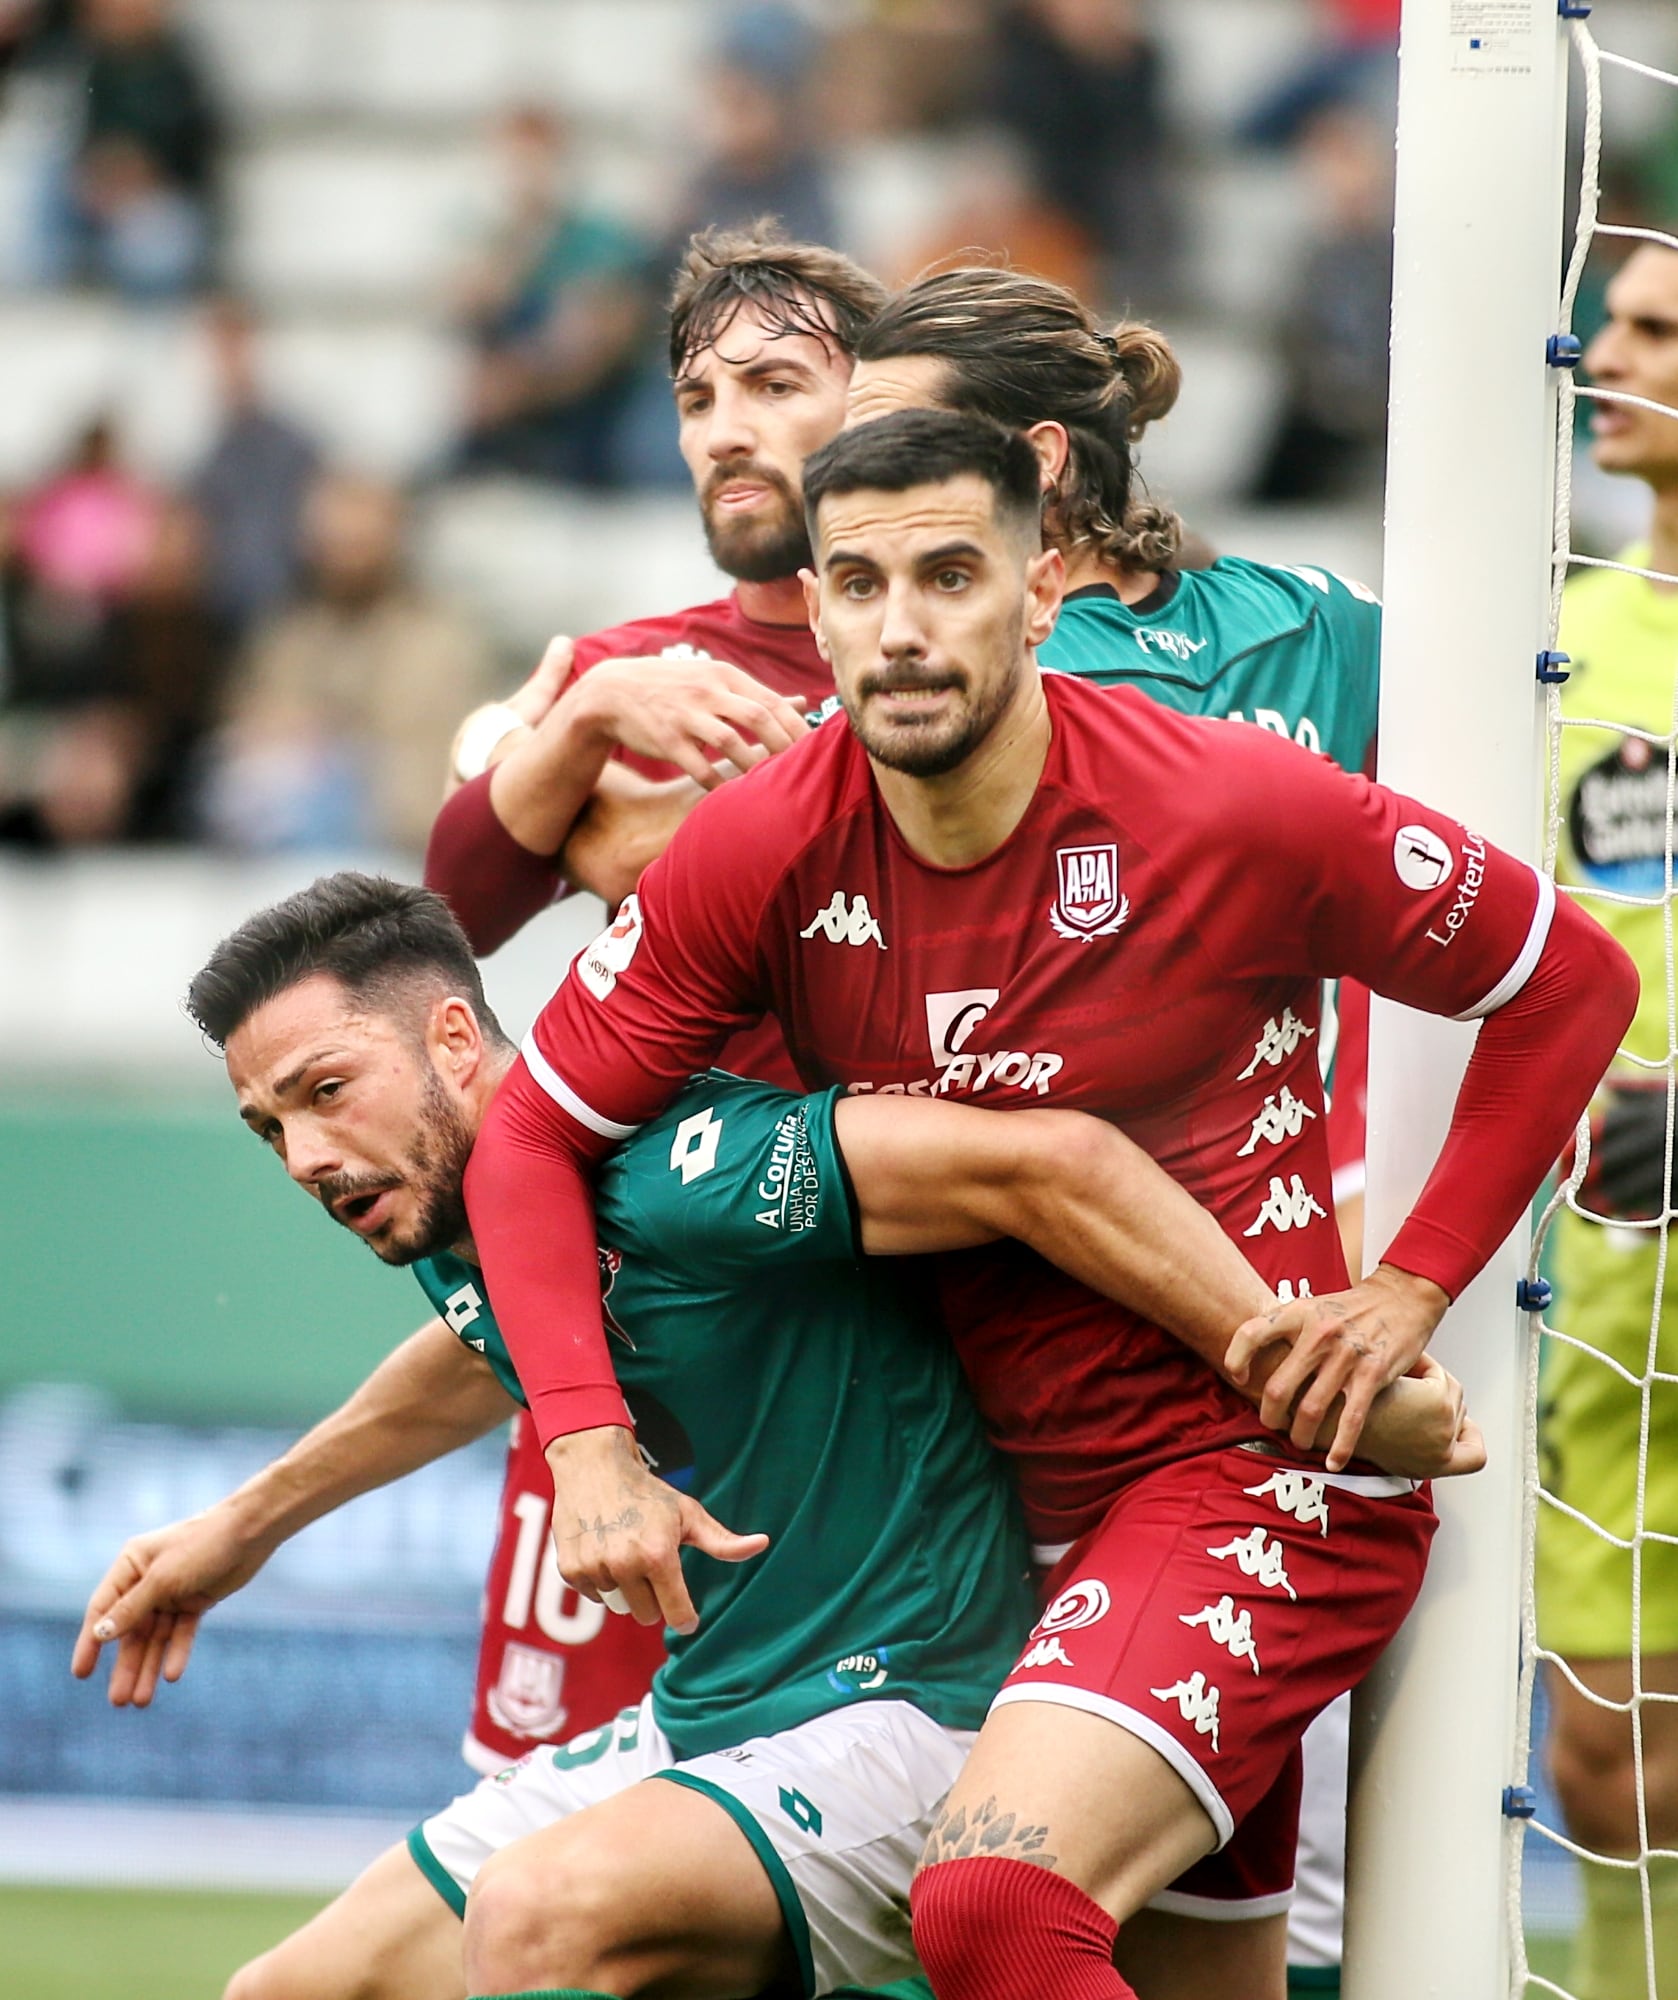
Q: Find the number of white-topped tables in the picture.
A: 0